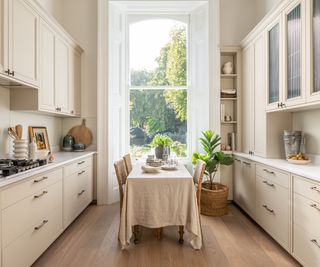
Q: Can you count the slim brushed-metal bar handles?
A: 14